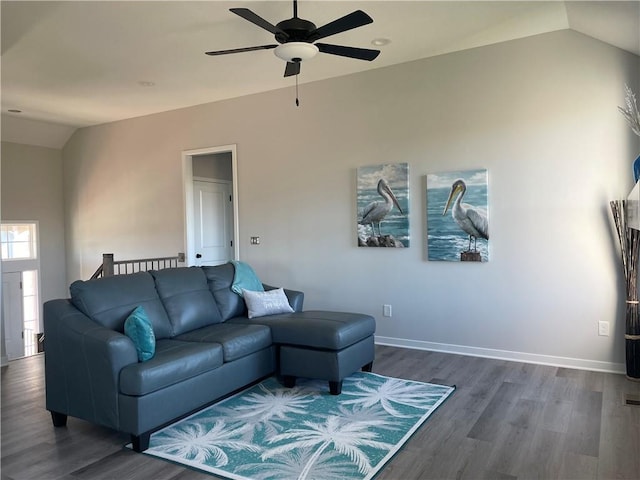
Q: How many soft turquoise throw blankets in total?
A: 1